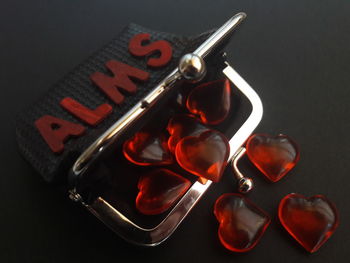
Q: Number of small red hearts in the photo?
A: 8